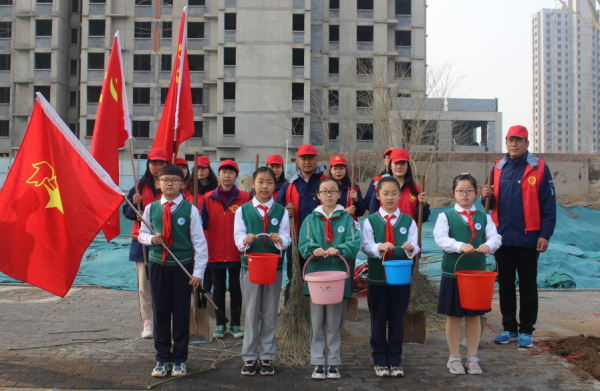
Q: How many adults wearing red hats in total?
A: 10